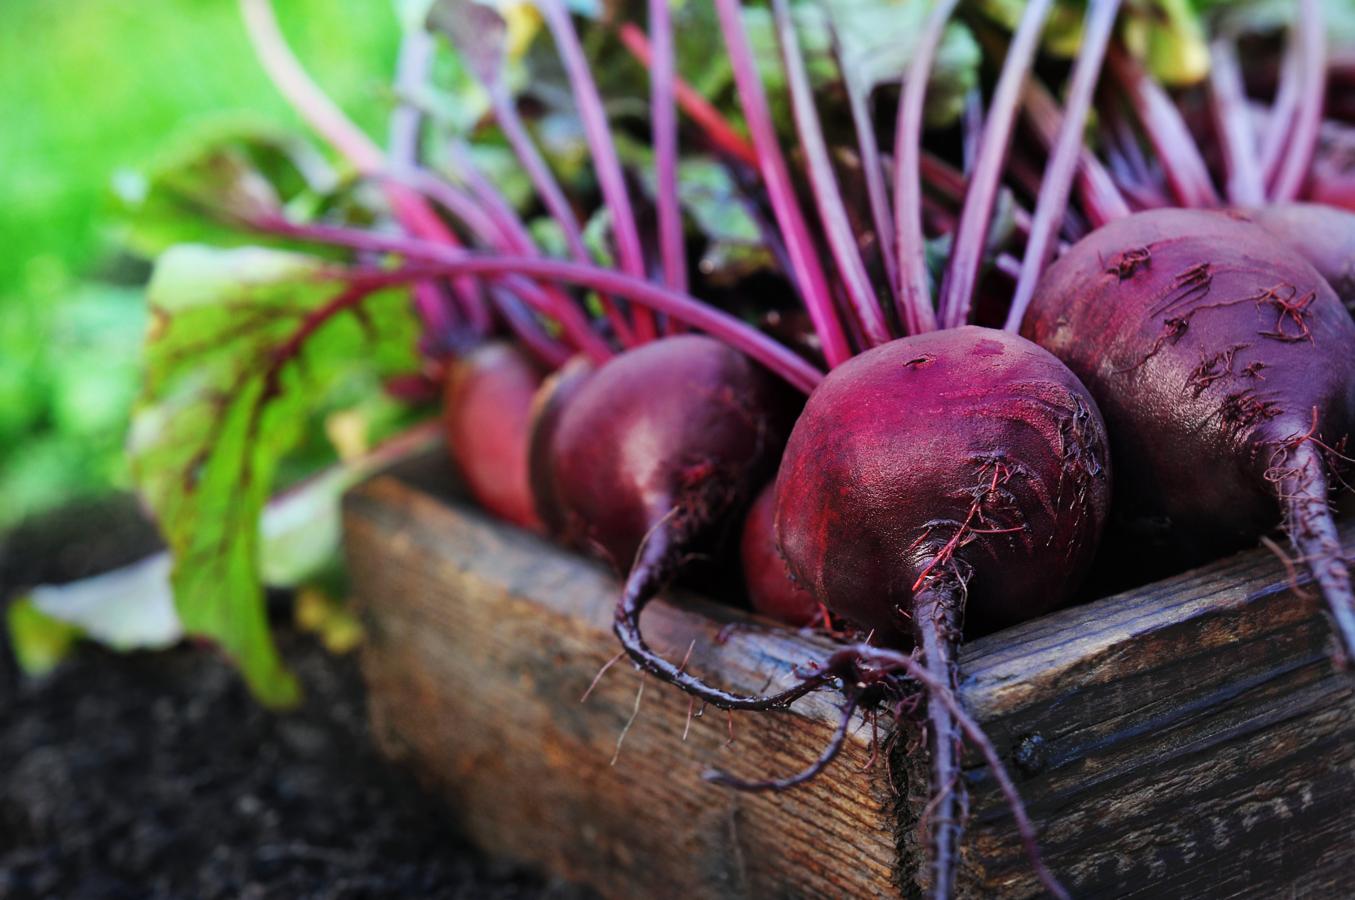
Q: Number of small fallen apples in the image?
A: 0